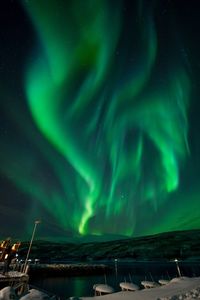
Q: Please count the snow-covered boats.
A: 4